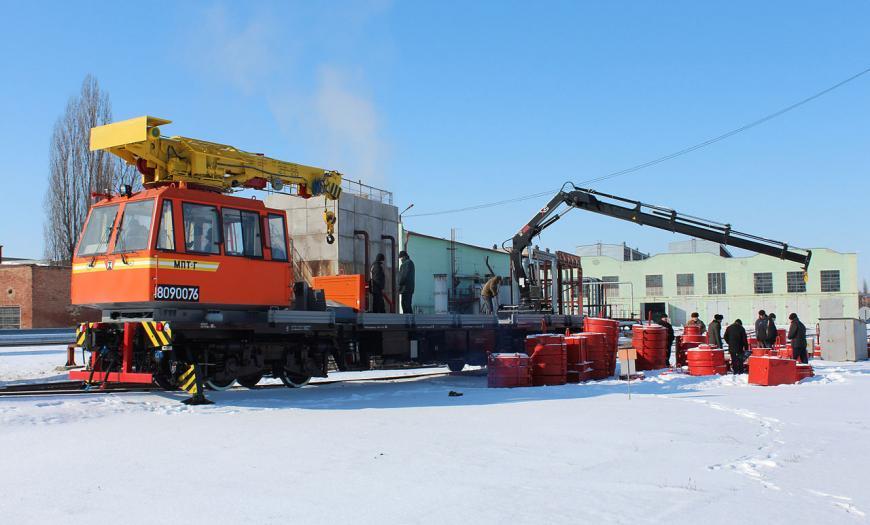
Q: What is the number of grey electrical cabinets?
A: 1